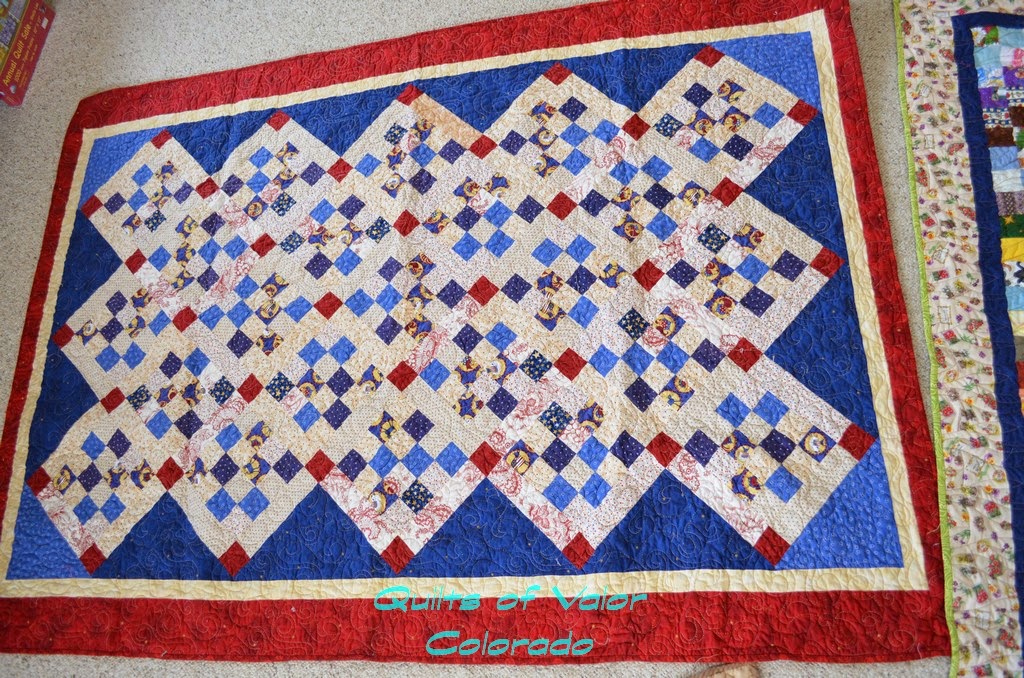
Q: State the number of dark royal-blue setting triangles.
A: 12